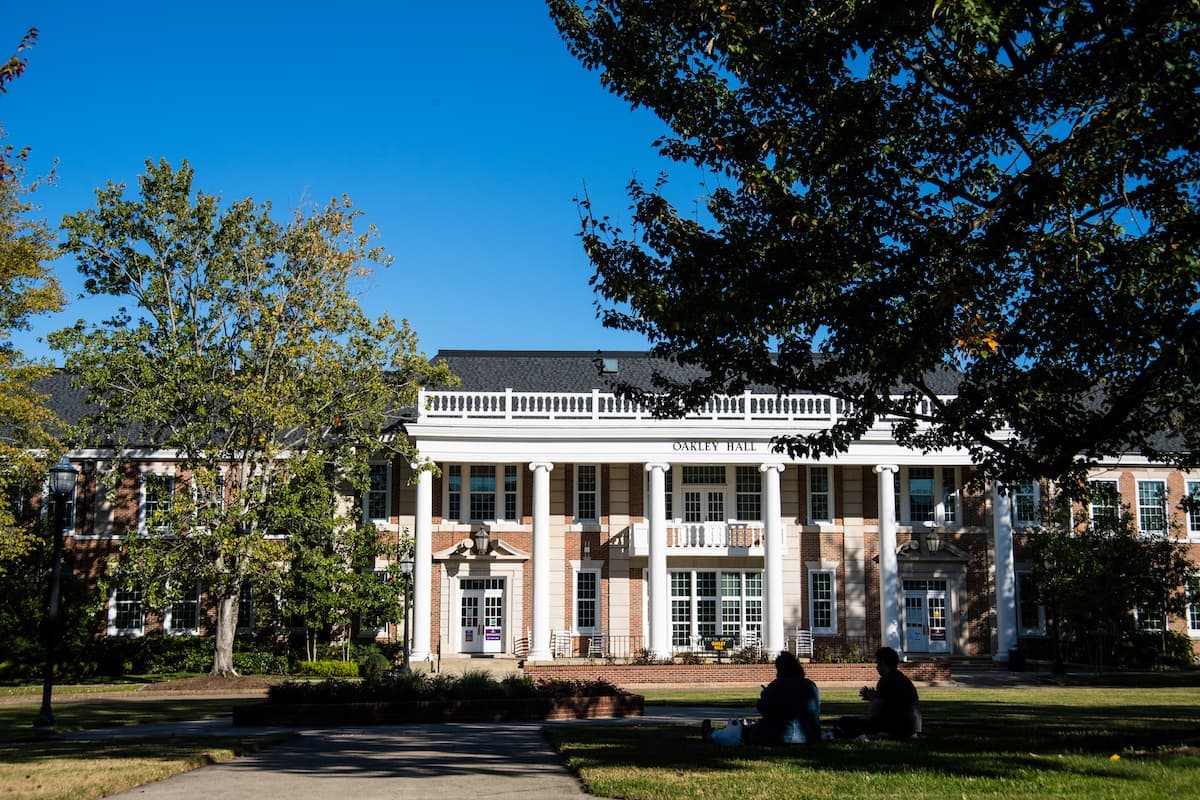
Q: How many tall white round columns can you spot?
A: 6